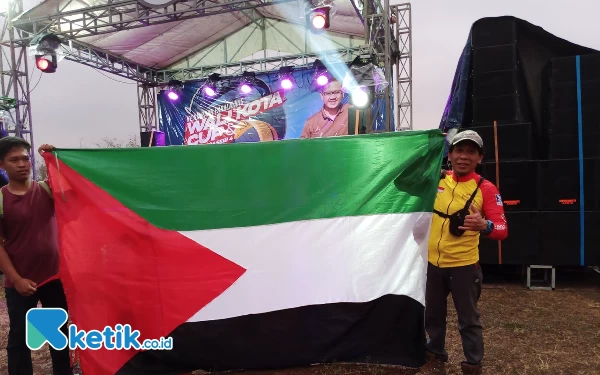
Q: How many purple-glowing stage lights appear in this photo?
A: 5